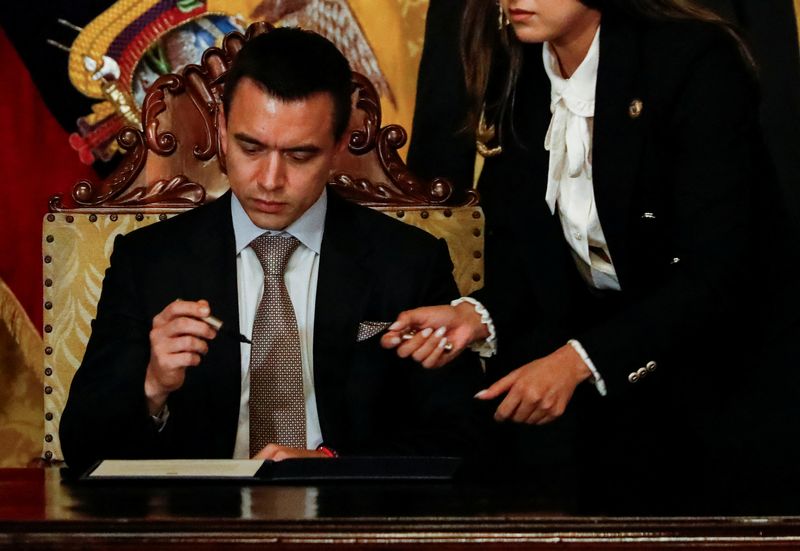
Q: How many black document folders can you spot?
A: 1